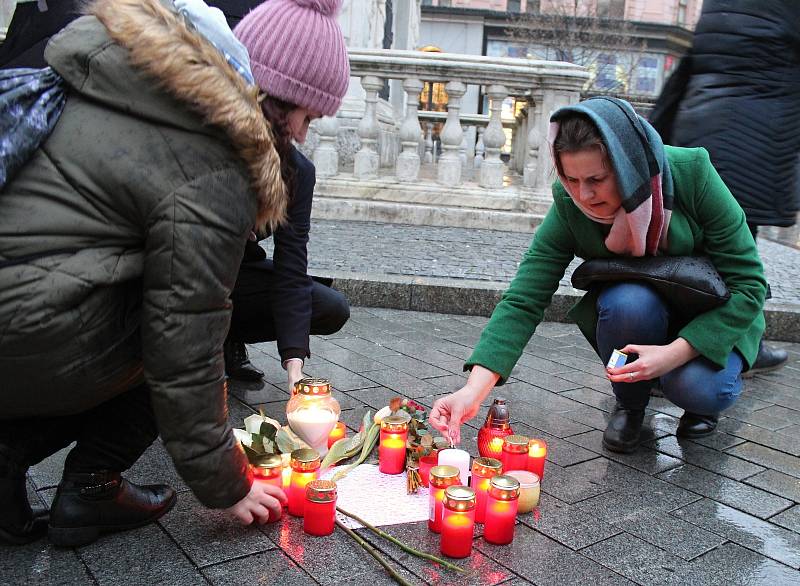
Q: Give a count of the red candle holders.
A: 13